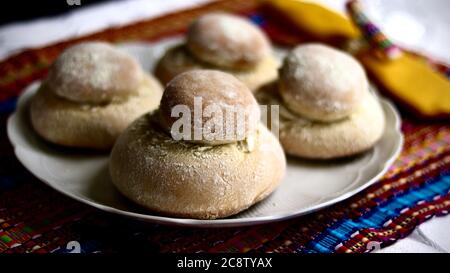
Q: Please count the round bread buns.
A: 4